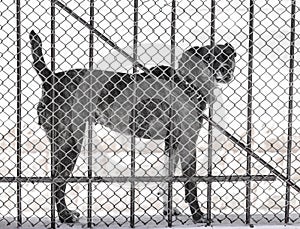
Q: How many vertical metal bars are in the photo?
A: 8